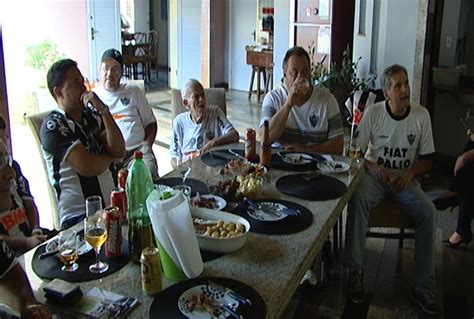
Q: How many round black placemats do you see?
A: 7